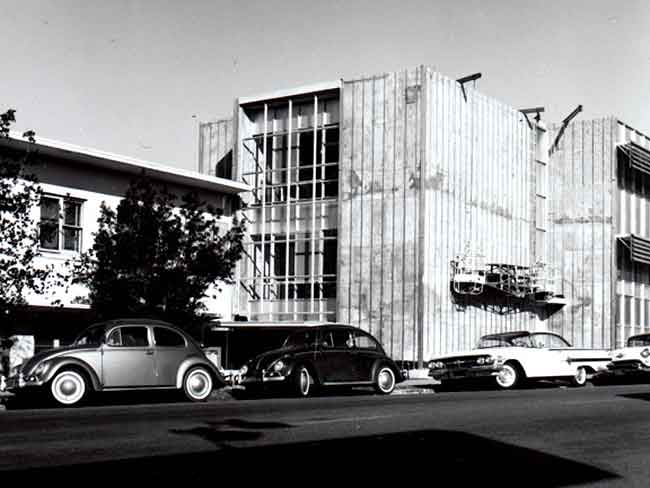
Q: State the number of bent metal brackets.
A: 3